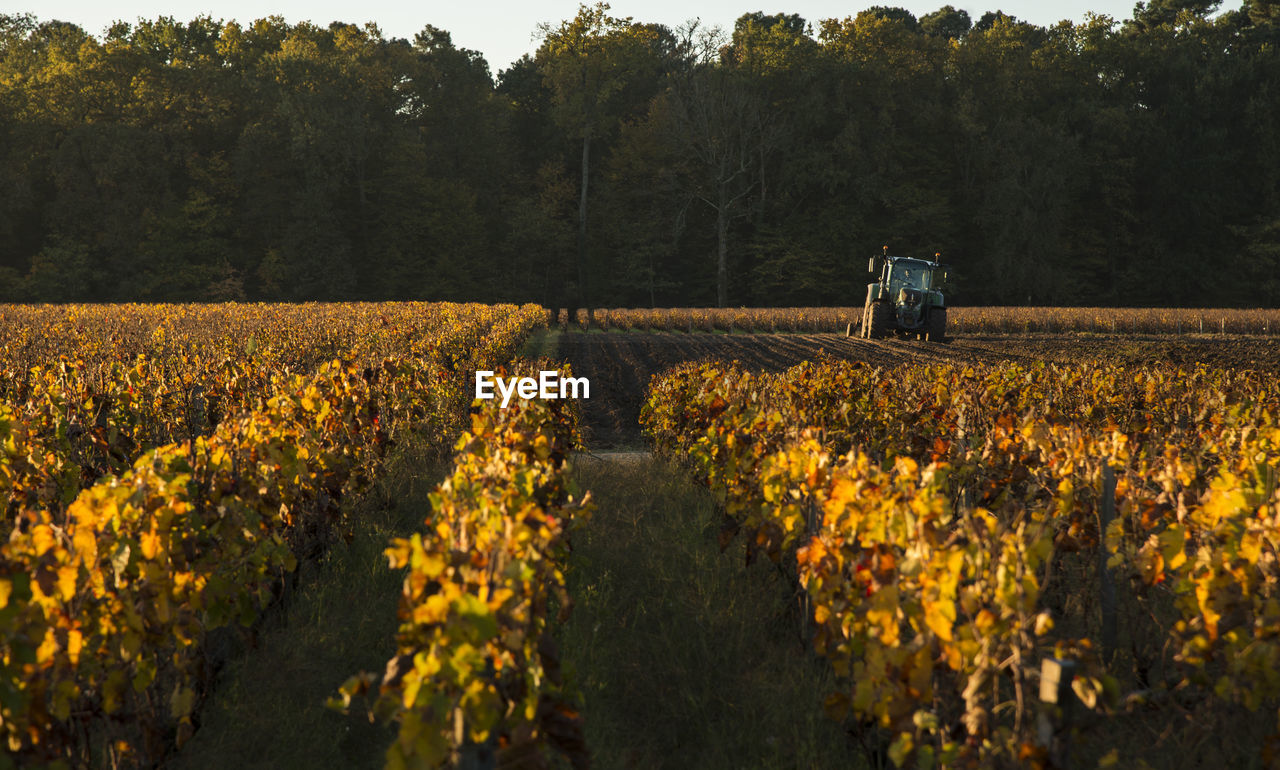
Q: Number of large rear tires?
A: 2